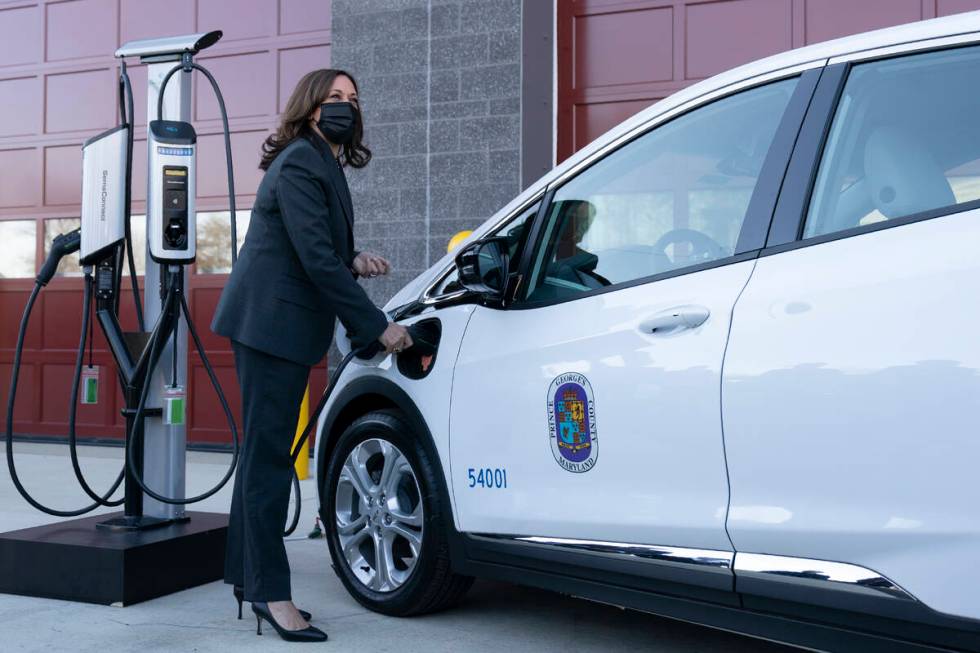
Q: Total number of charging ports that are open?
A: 1